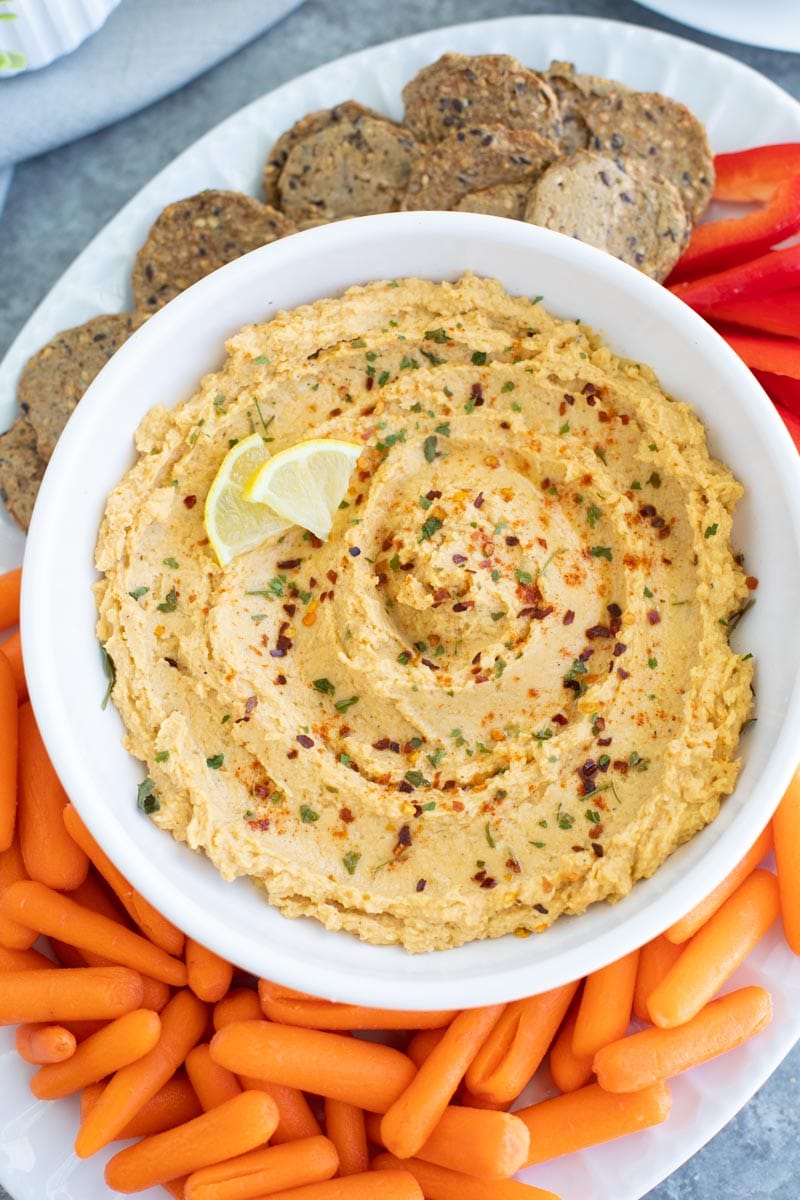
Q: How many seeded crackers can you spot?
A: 11